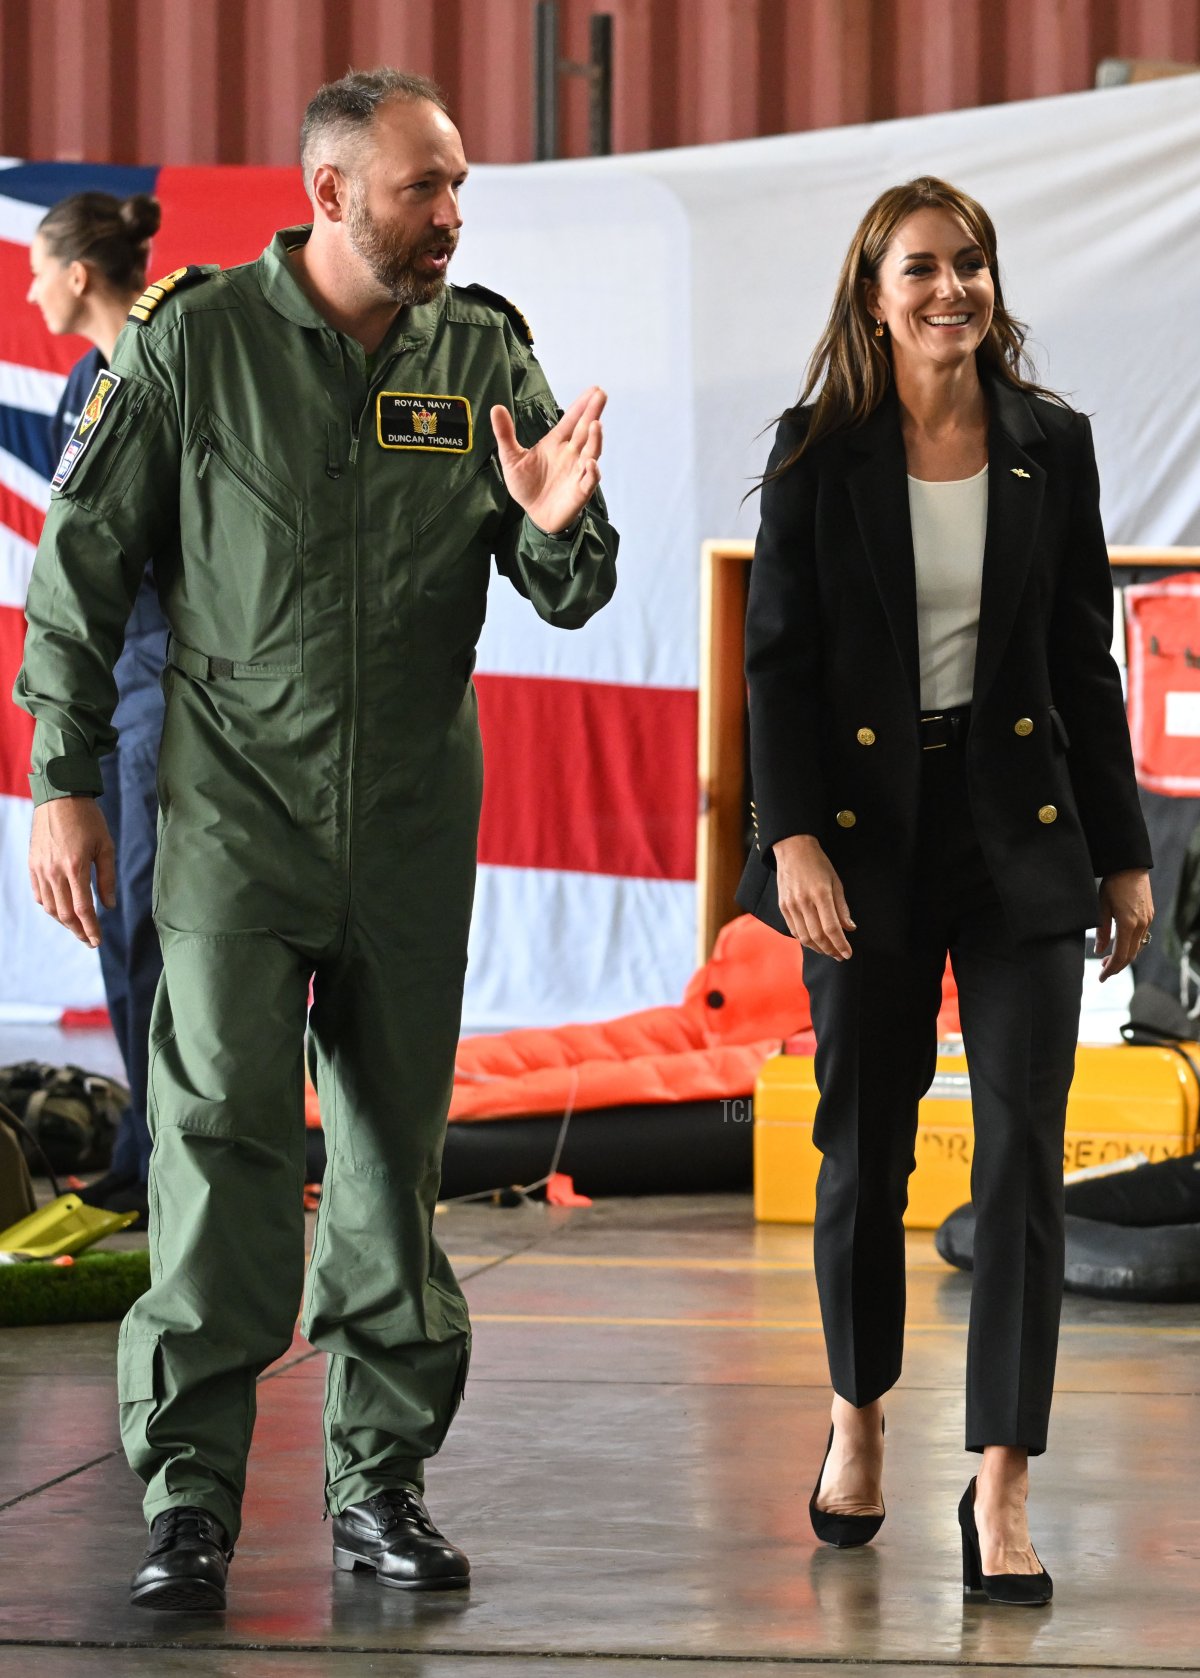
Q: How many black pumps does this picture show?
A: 2